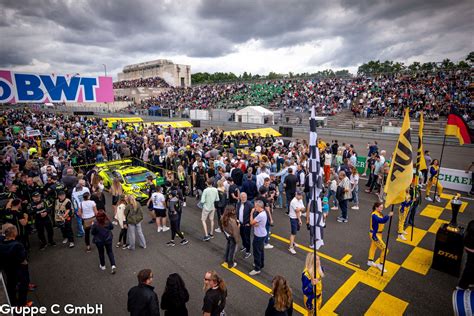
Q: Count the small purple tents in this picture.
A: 0